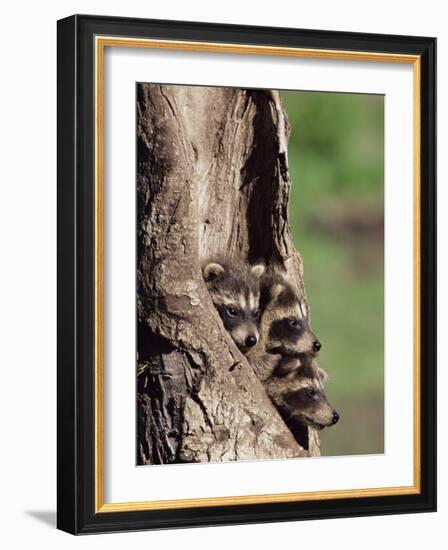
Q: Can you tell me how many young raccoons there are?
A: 3